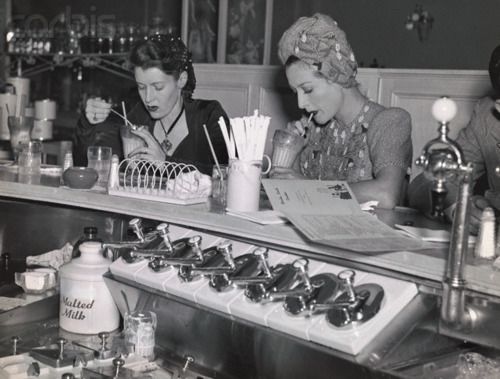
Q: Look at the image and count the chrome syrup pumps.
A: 7